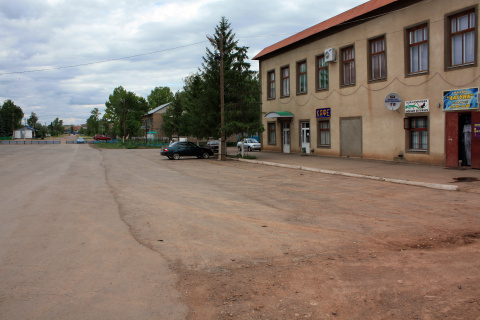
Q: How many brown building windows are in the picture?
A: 11